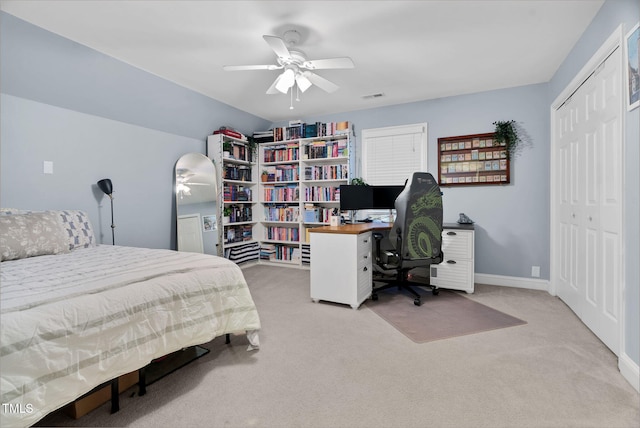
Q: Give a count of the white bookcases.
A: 3